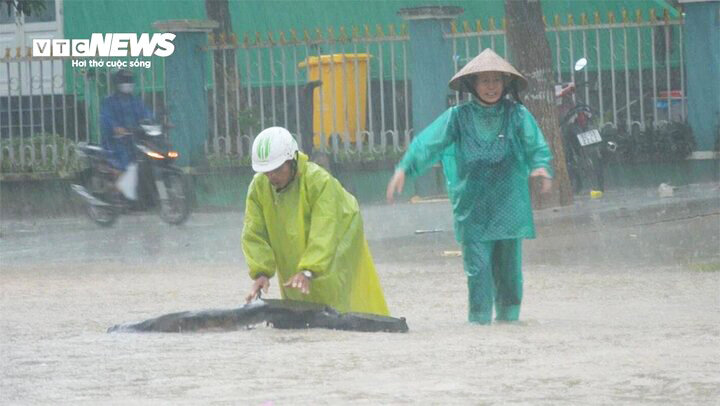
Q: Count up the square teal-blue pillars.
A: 3